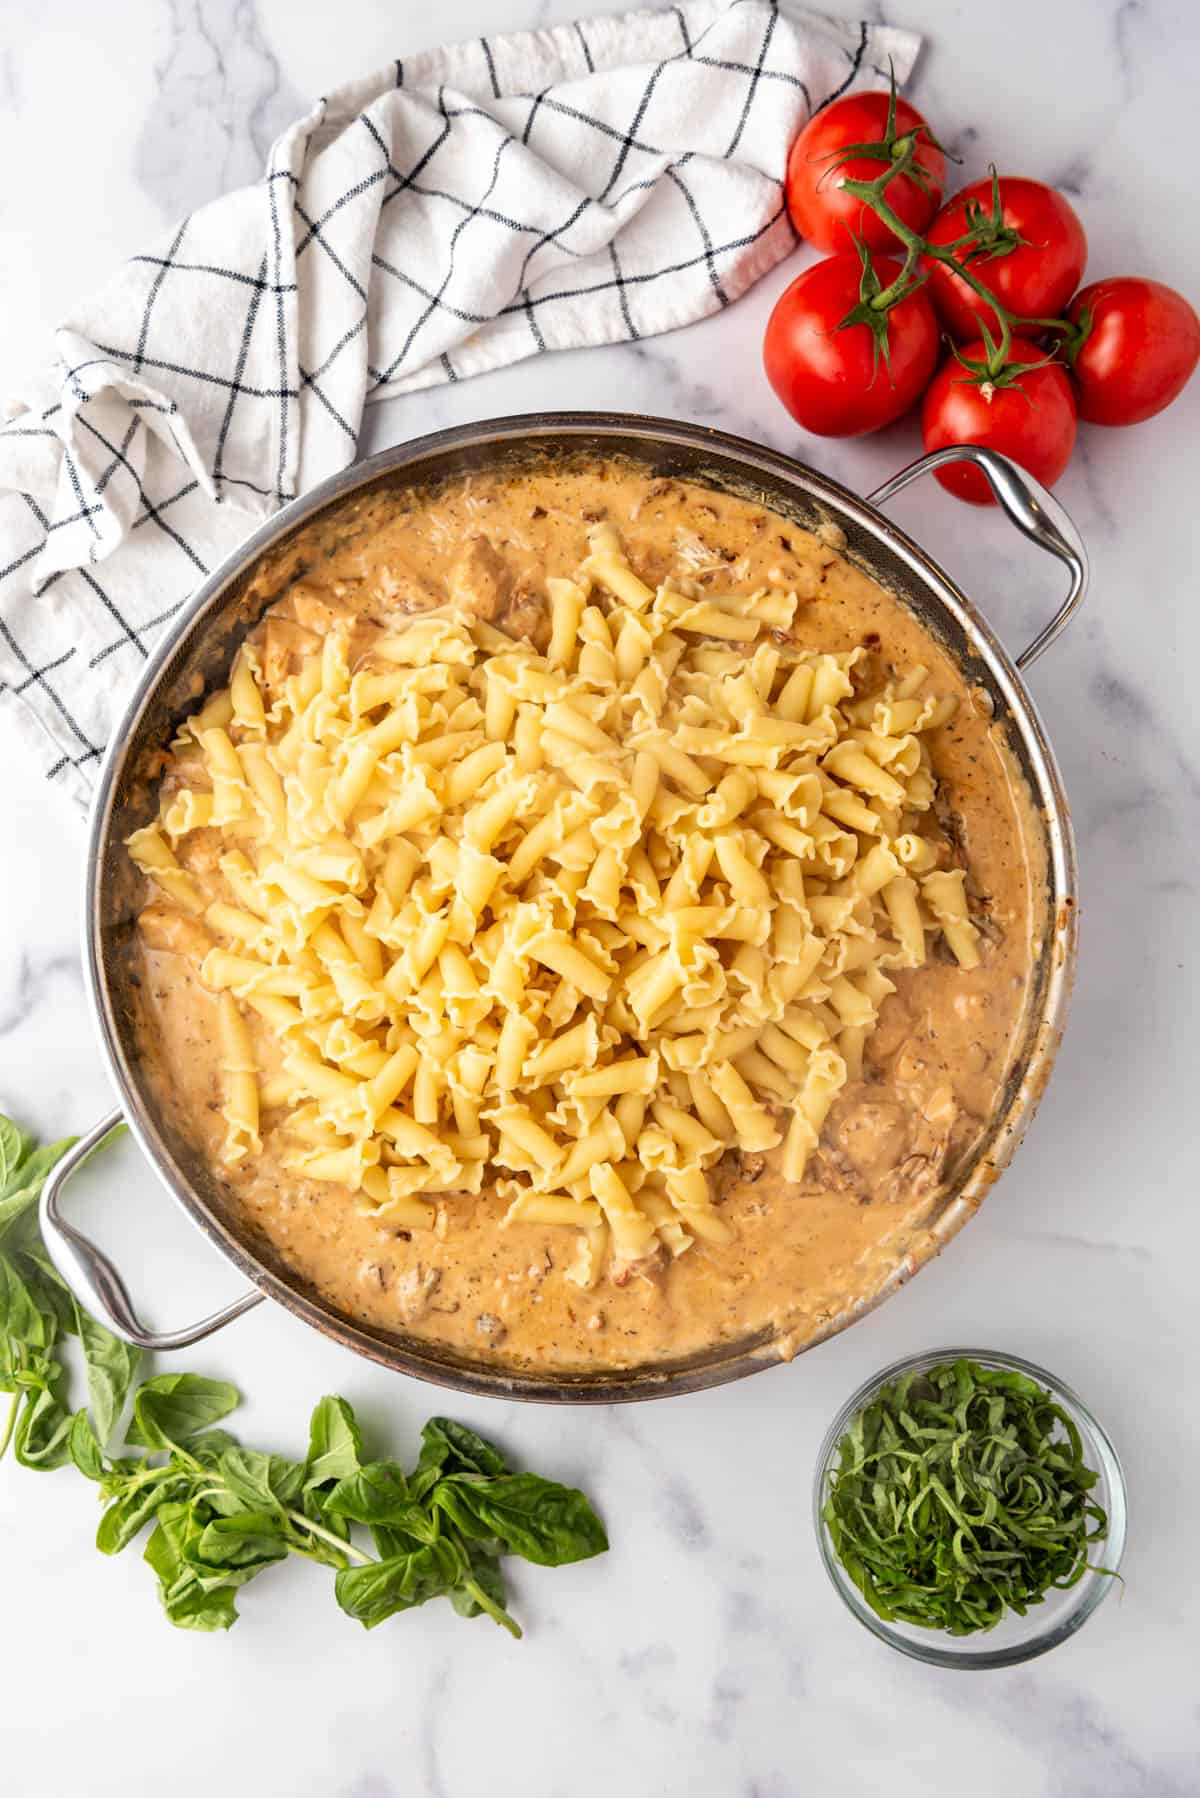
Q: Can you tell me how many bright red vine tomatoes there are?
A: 5